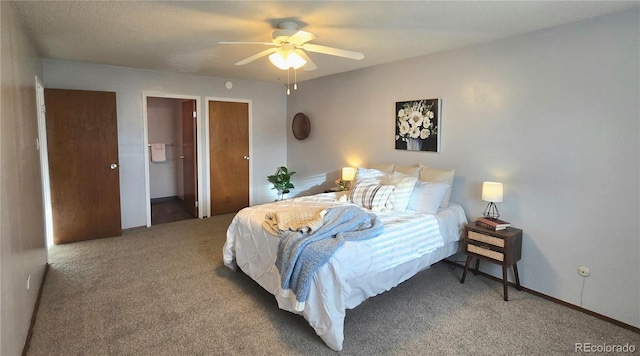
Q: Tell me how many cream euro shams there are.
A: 3